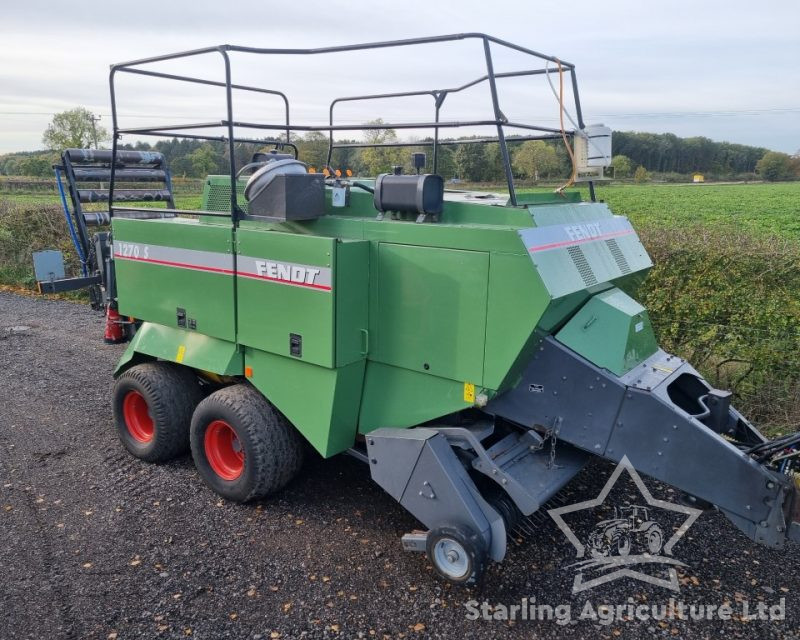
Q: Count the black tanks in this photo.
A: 1